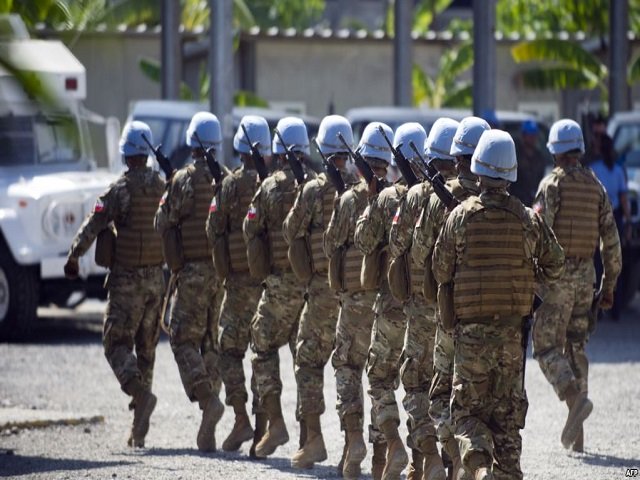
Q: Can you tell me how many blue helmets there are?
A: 11